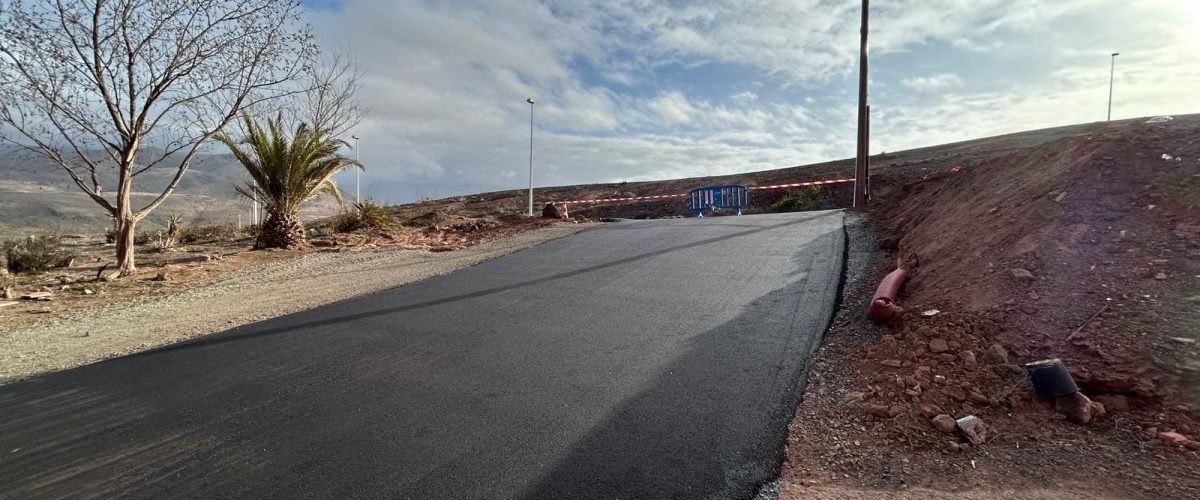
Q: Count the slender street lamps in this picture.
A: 3